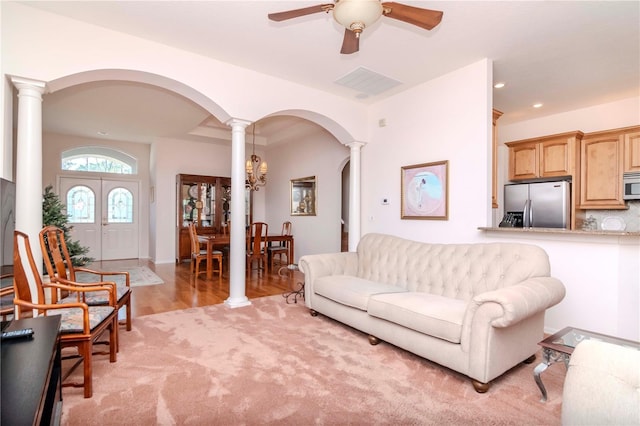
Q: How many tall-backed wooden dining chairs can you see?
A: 6